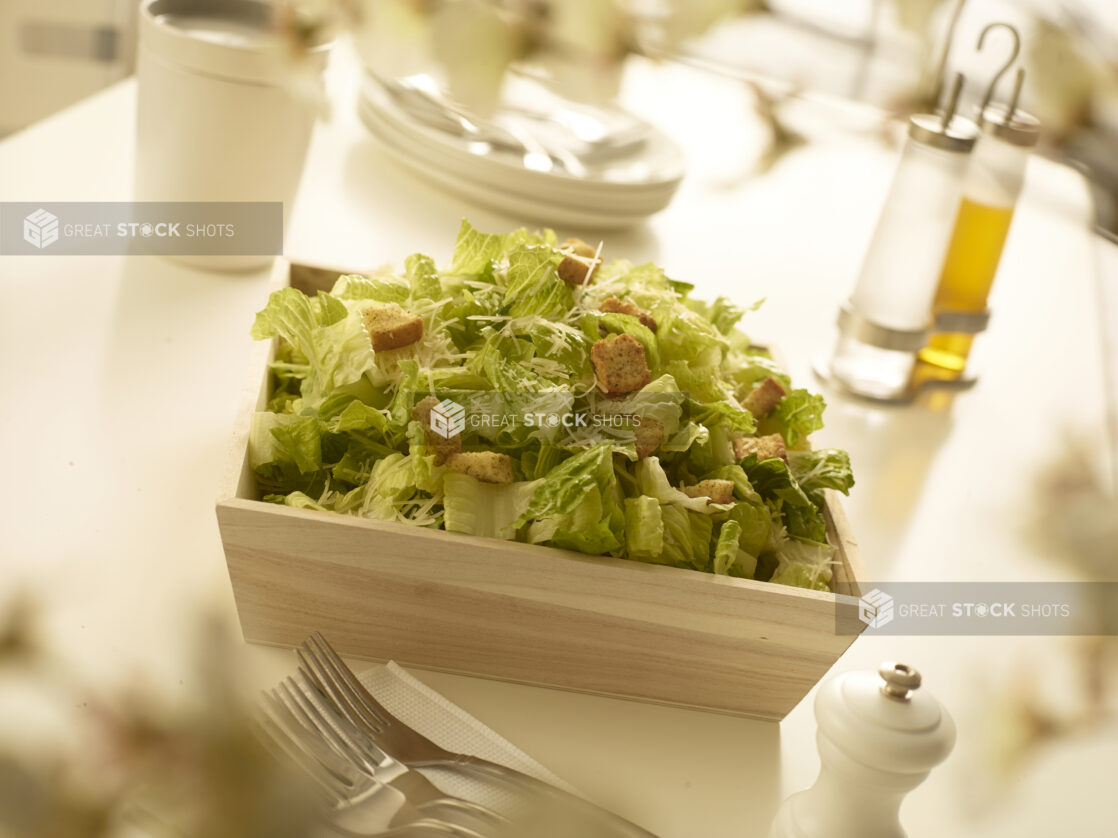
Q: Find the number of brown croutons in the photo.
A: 10